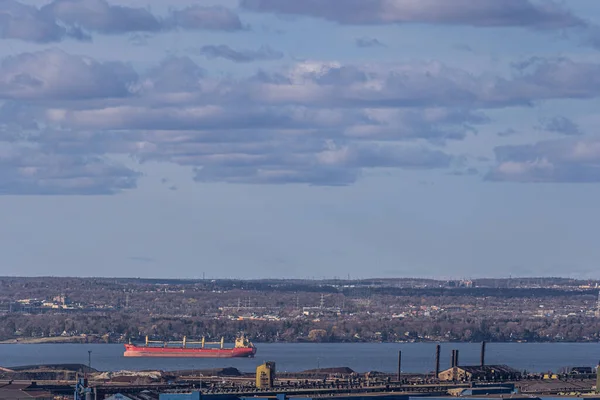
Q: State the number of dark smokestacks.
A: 5